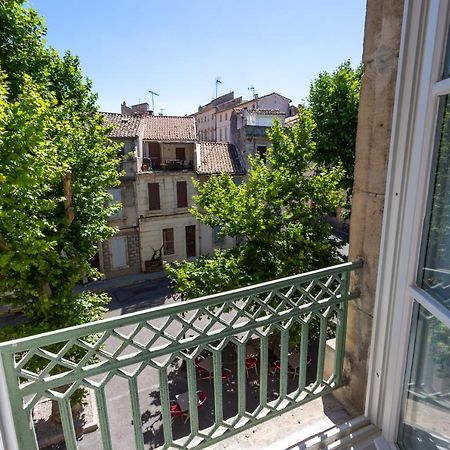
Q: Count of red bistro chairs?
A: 7